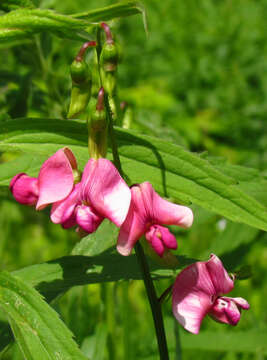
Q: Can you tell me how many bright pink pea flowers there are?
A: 4